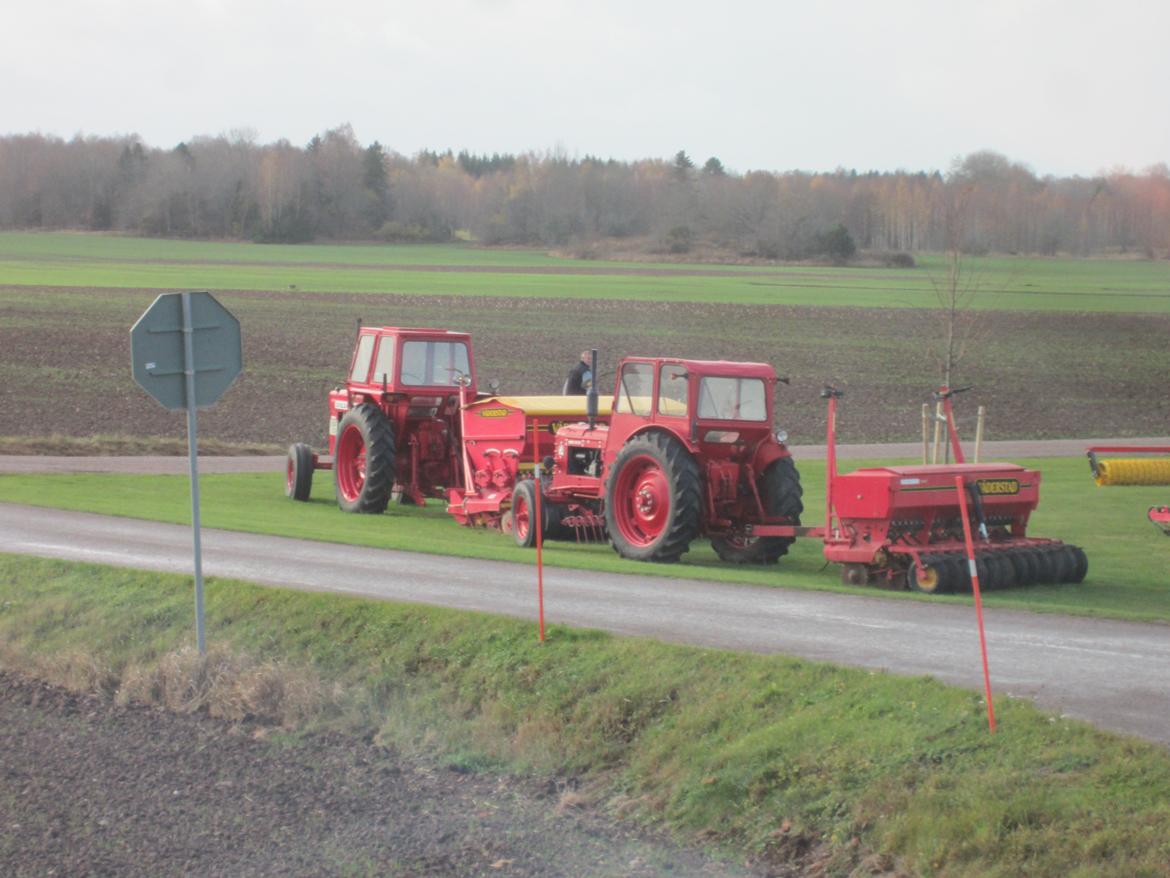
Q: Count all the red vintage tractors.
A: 2